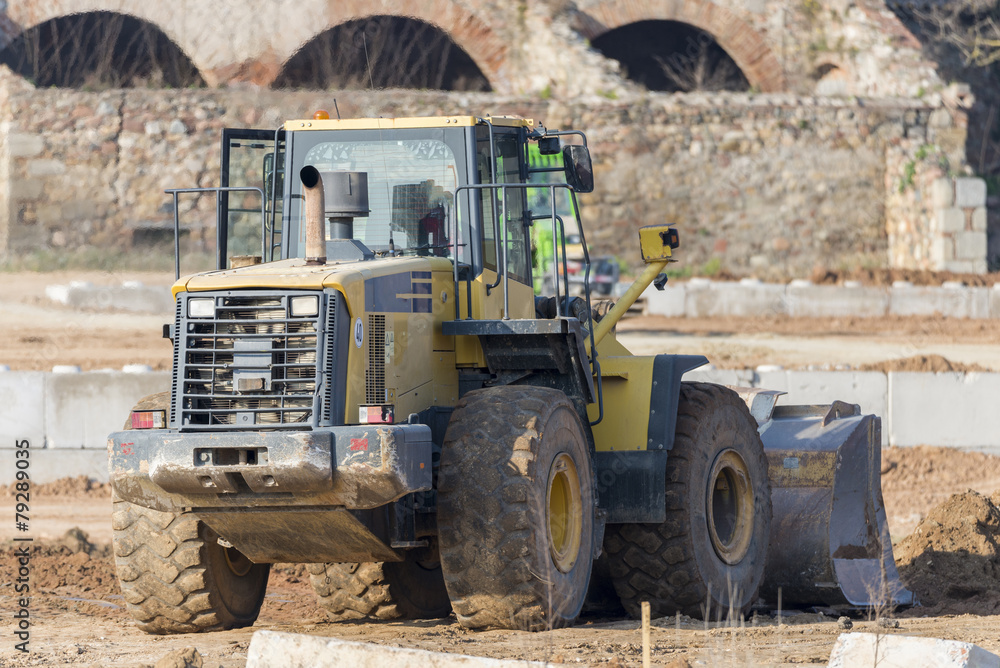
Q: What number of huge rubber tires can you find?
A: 4